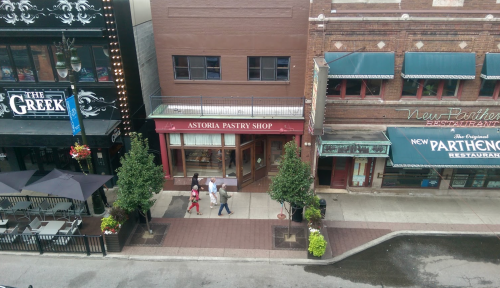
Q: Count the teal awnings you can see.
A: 4